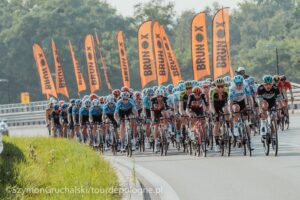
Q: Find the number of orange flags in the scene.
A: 11